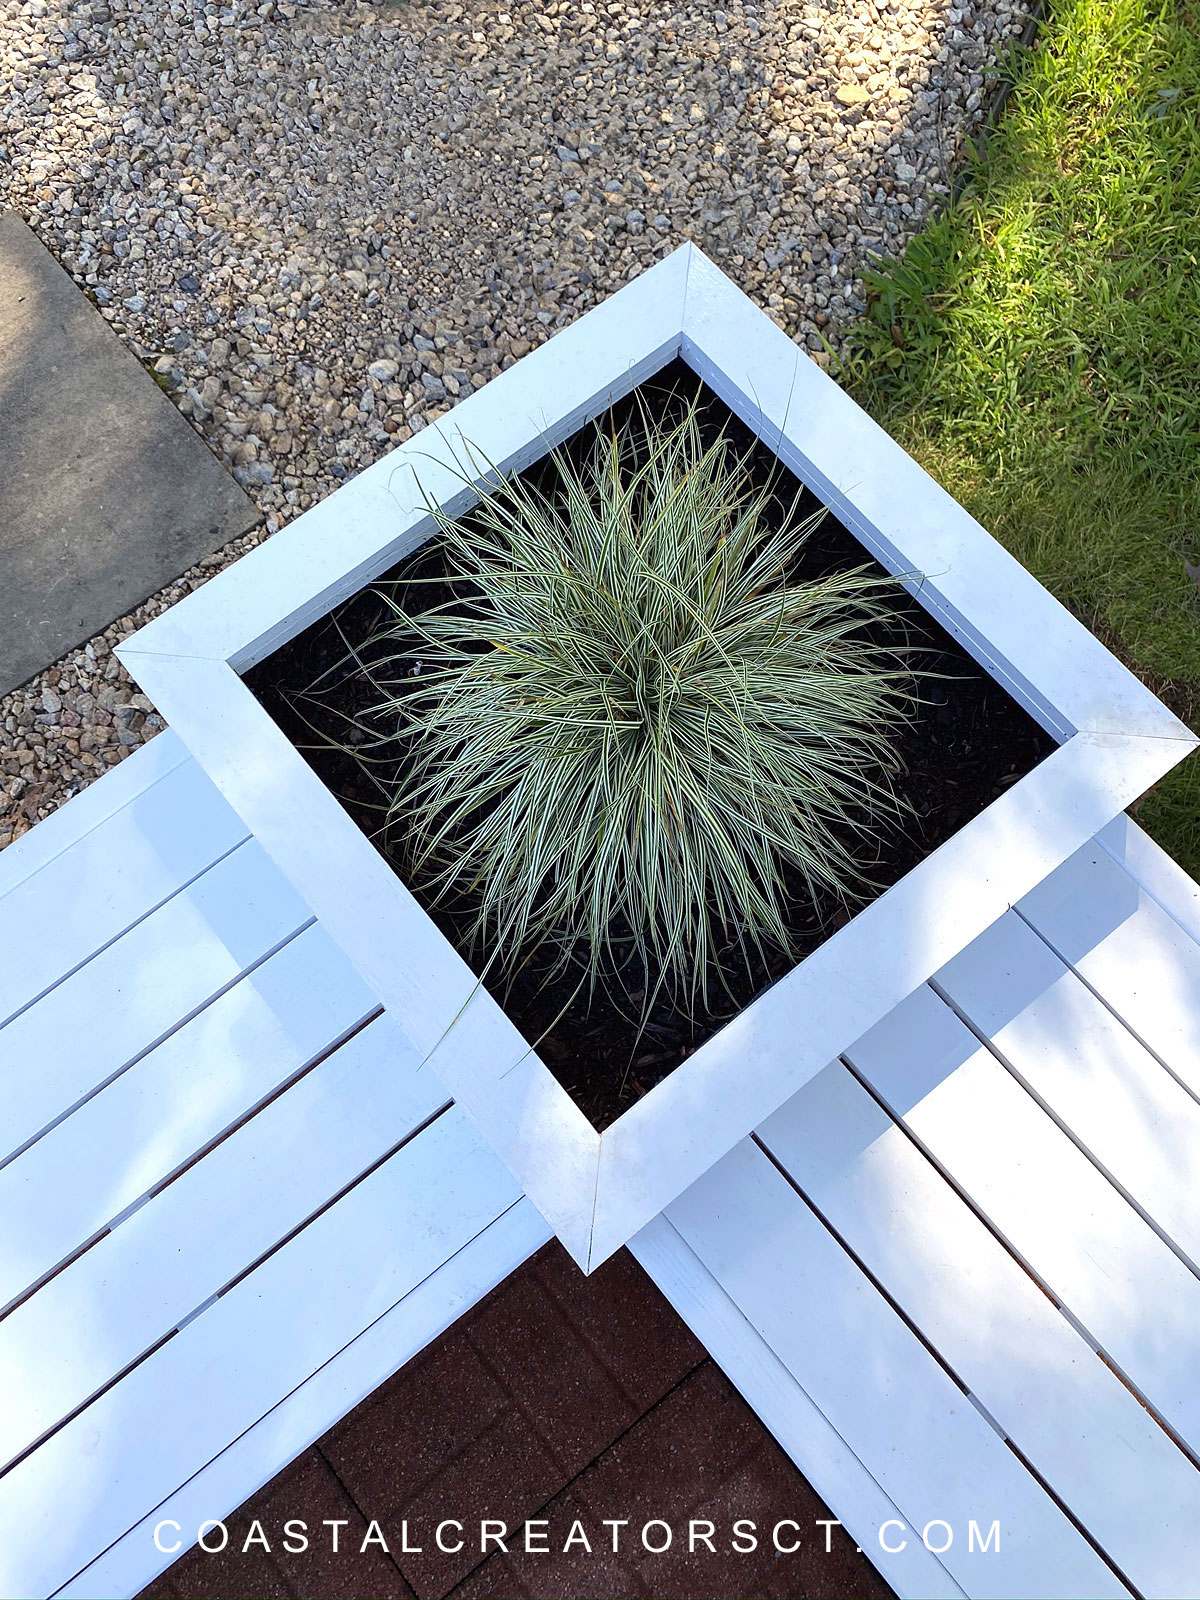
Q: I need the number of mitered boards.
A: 4